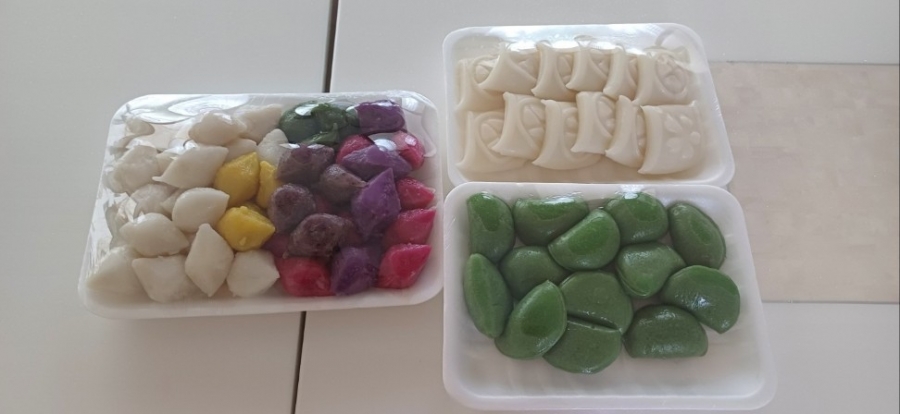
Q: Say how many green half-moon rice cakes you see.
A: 13